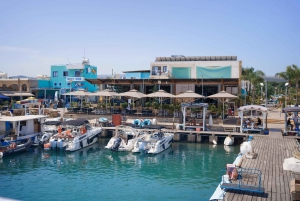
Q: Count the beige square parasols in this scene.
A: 6